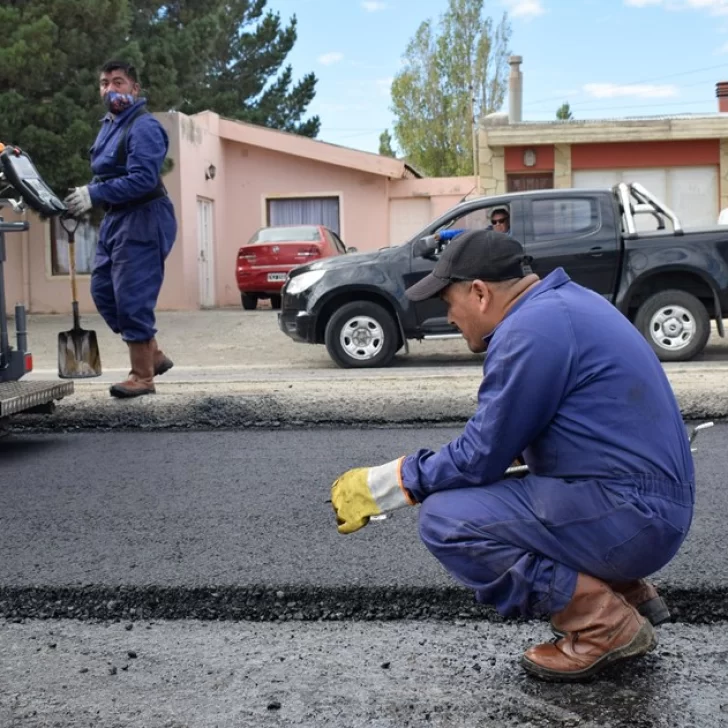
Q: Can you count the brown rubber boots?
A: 4